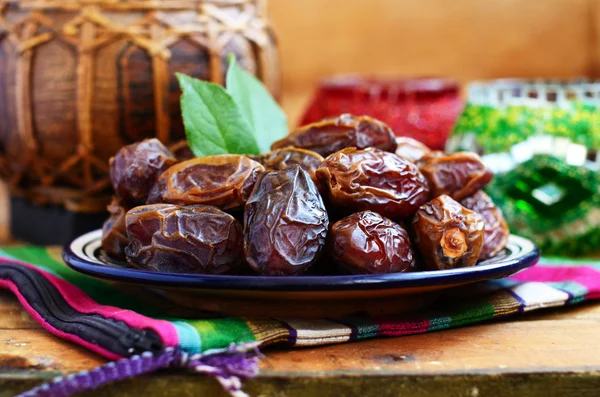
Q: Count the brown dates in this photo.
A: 13